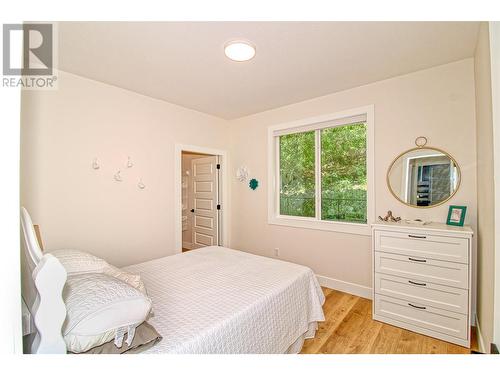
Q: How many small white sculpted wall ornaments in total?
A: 4